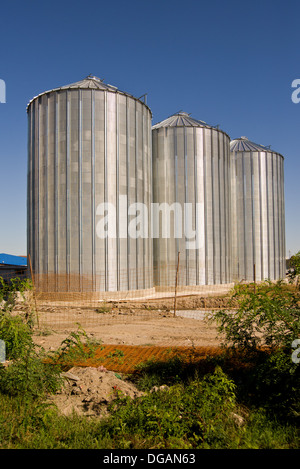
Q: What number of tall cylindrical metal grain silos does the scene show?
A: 3